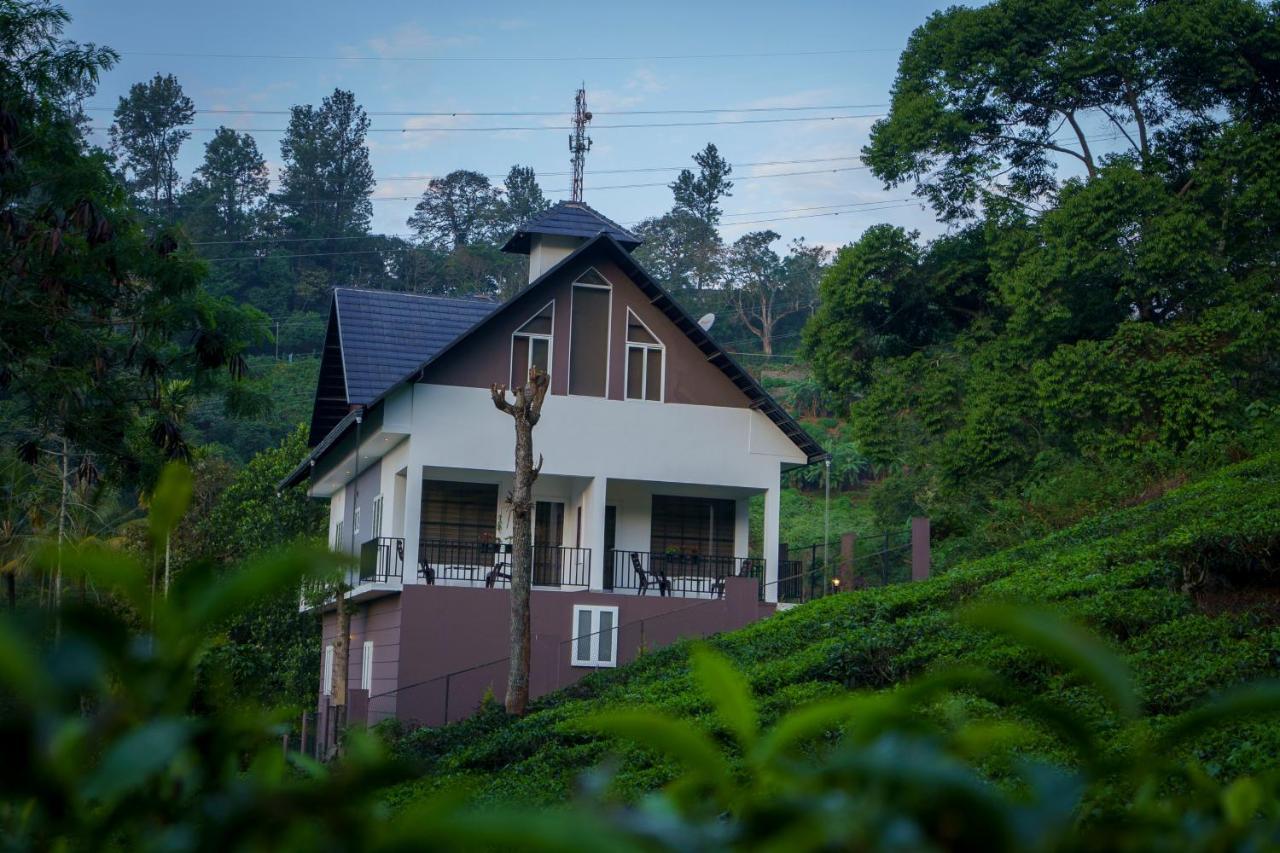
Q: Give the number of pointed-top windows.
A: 3